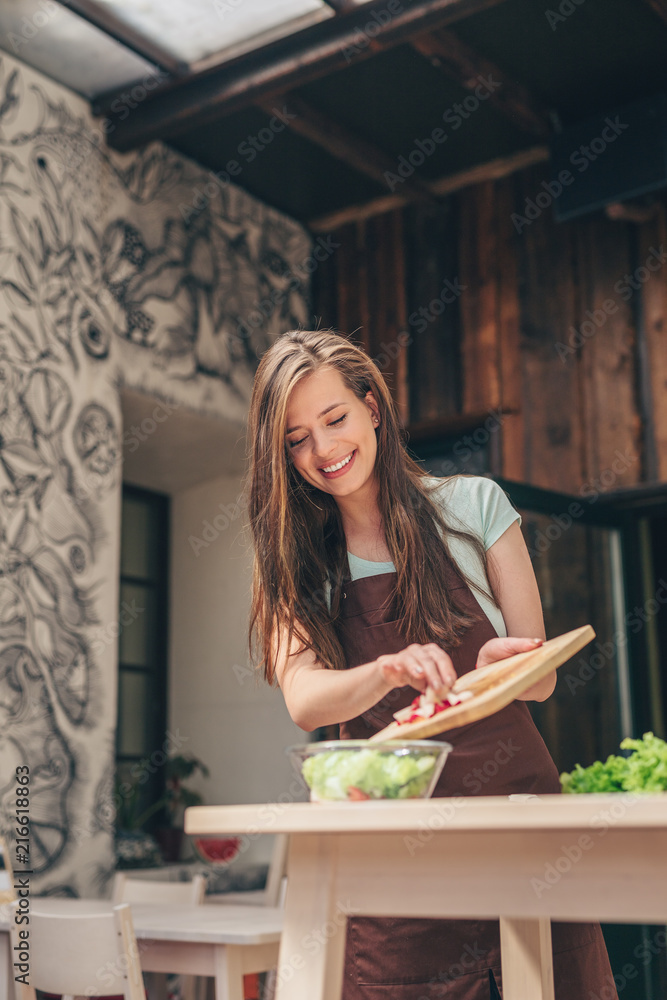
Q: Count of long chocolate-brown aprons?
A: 1